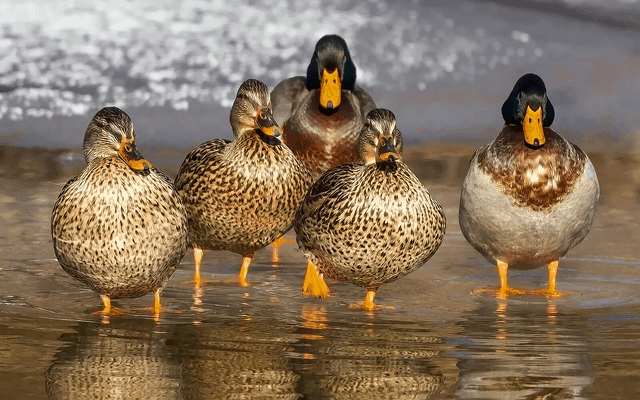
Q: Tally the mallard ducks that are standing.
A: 5